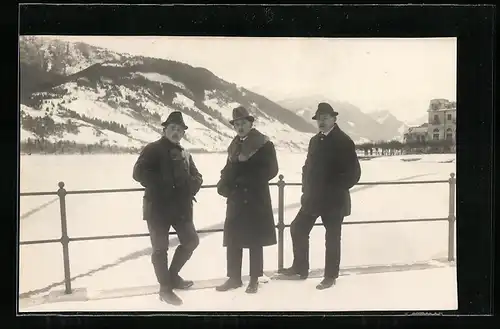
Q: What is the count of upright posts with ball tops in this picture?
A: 3